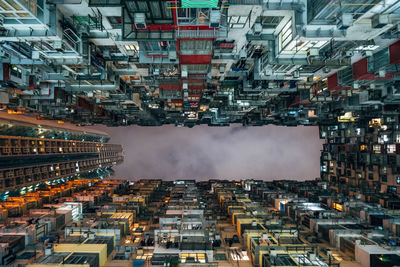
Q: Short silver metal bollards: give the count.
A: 0